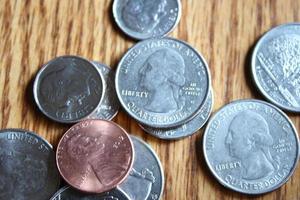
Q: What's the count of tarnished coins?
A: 2